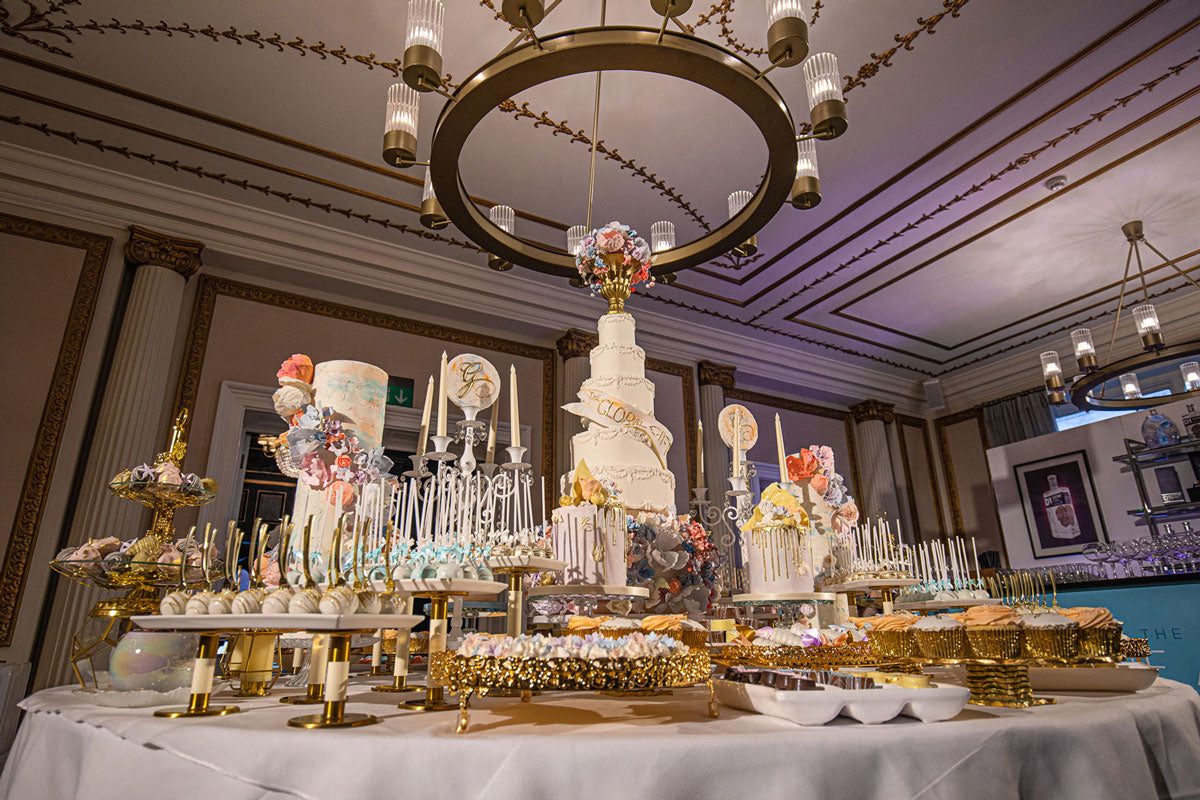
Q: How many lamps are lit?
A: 15